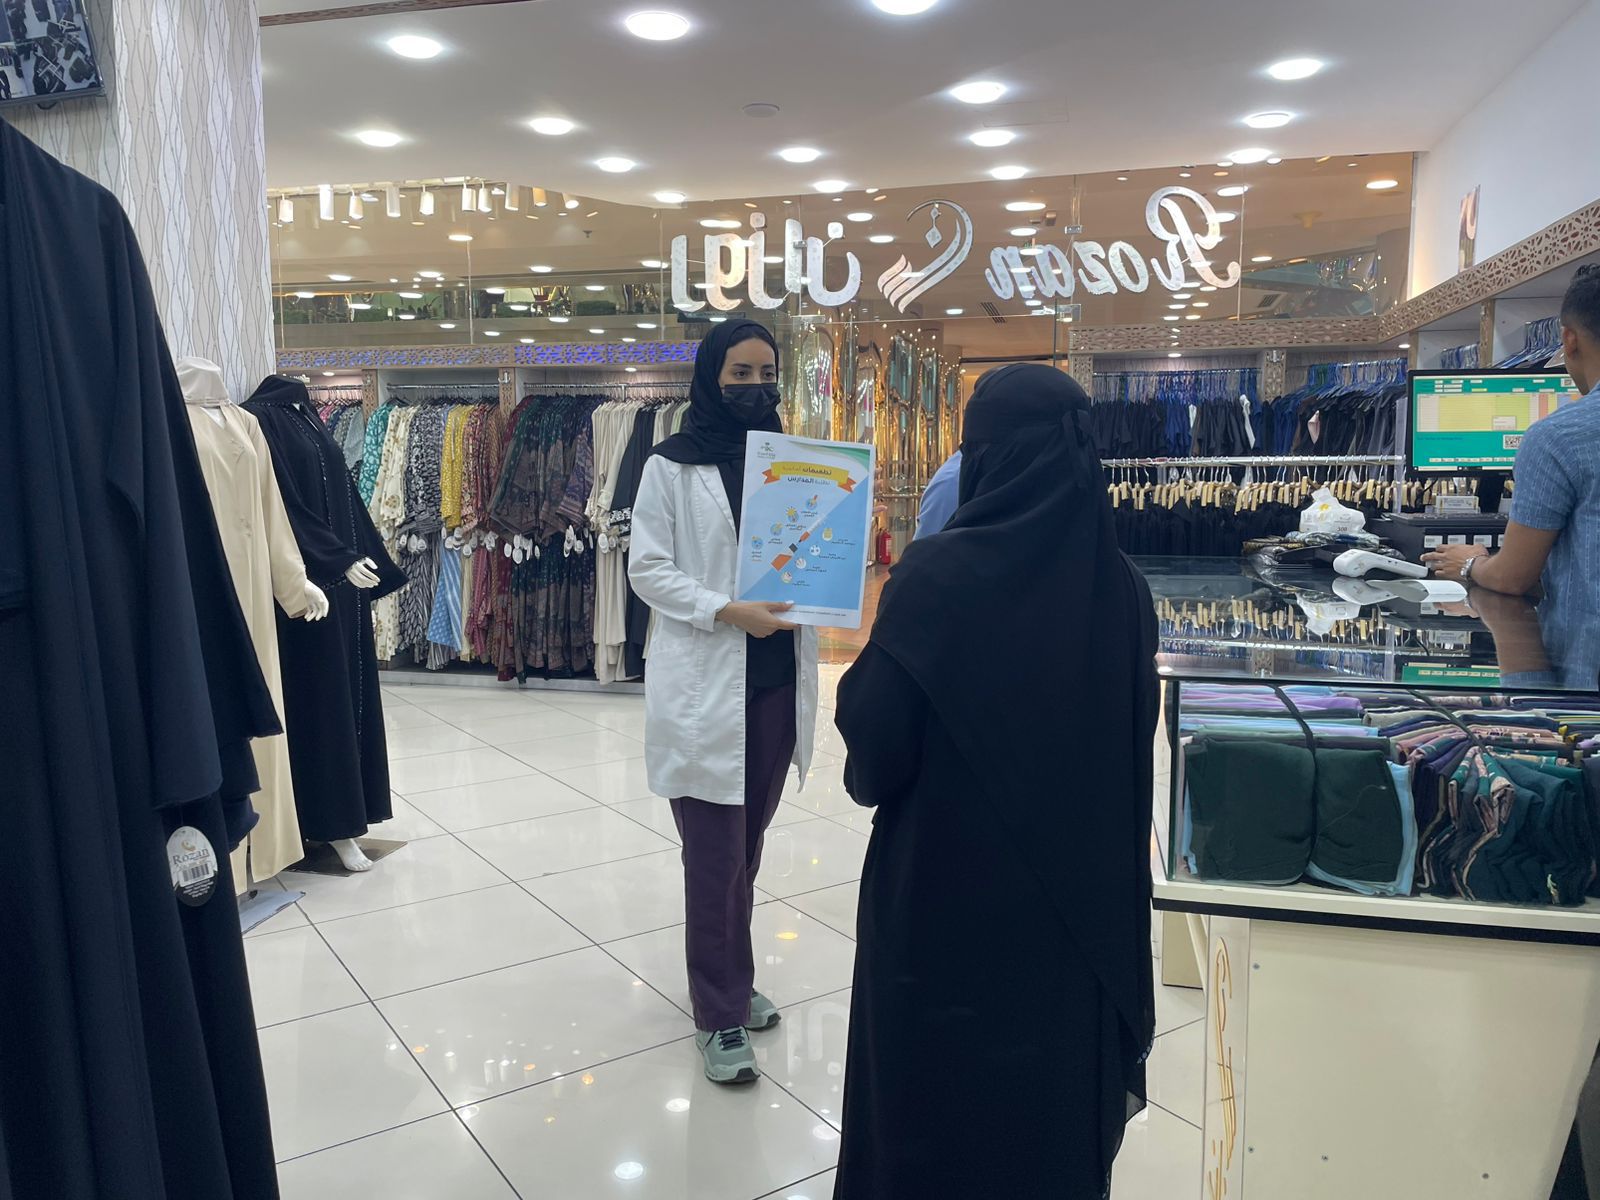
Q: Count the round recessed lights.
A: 15